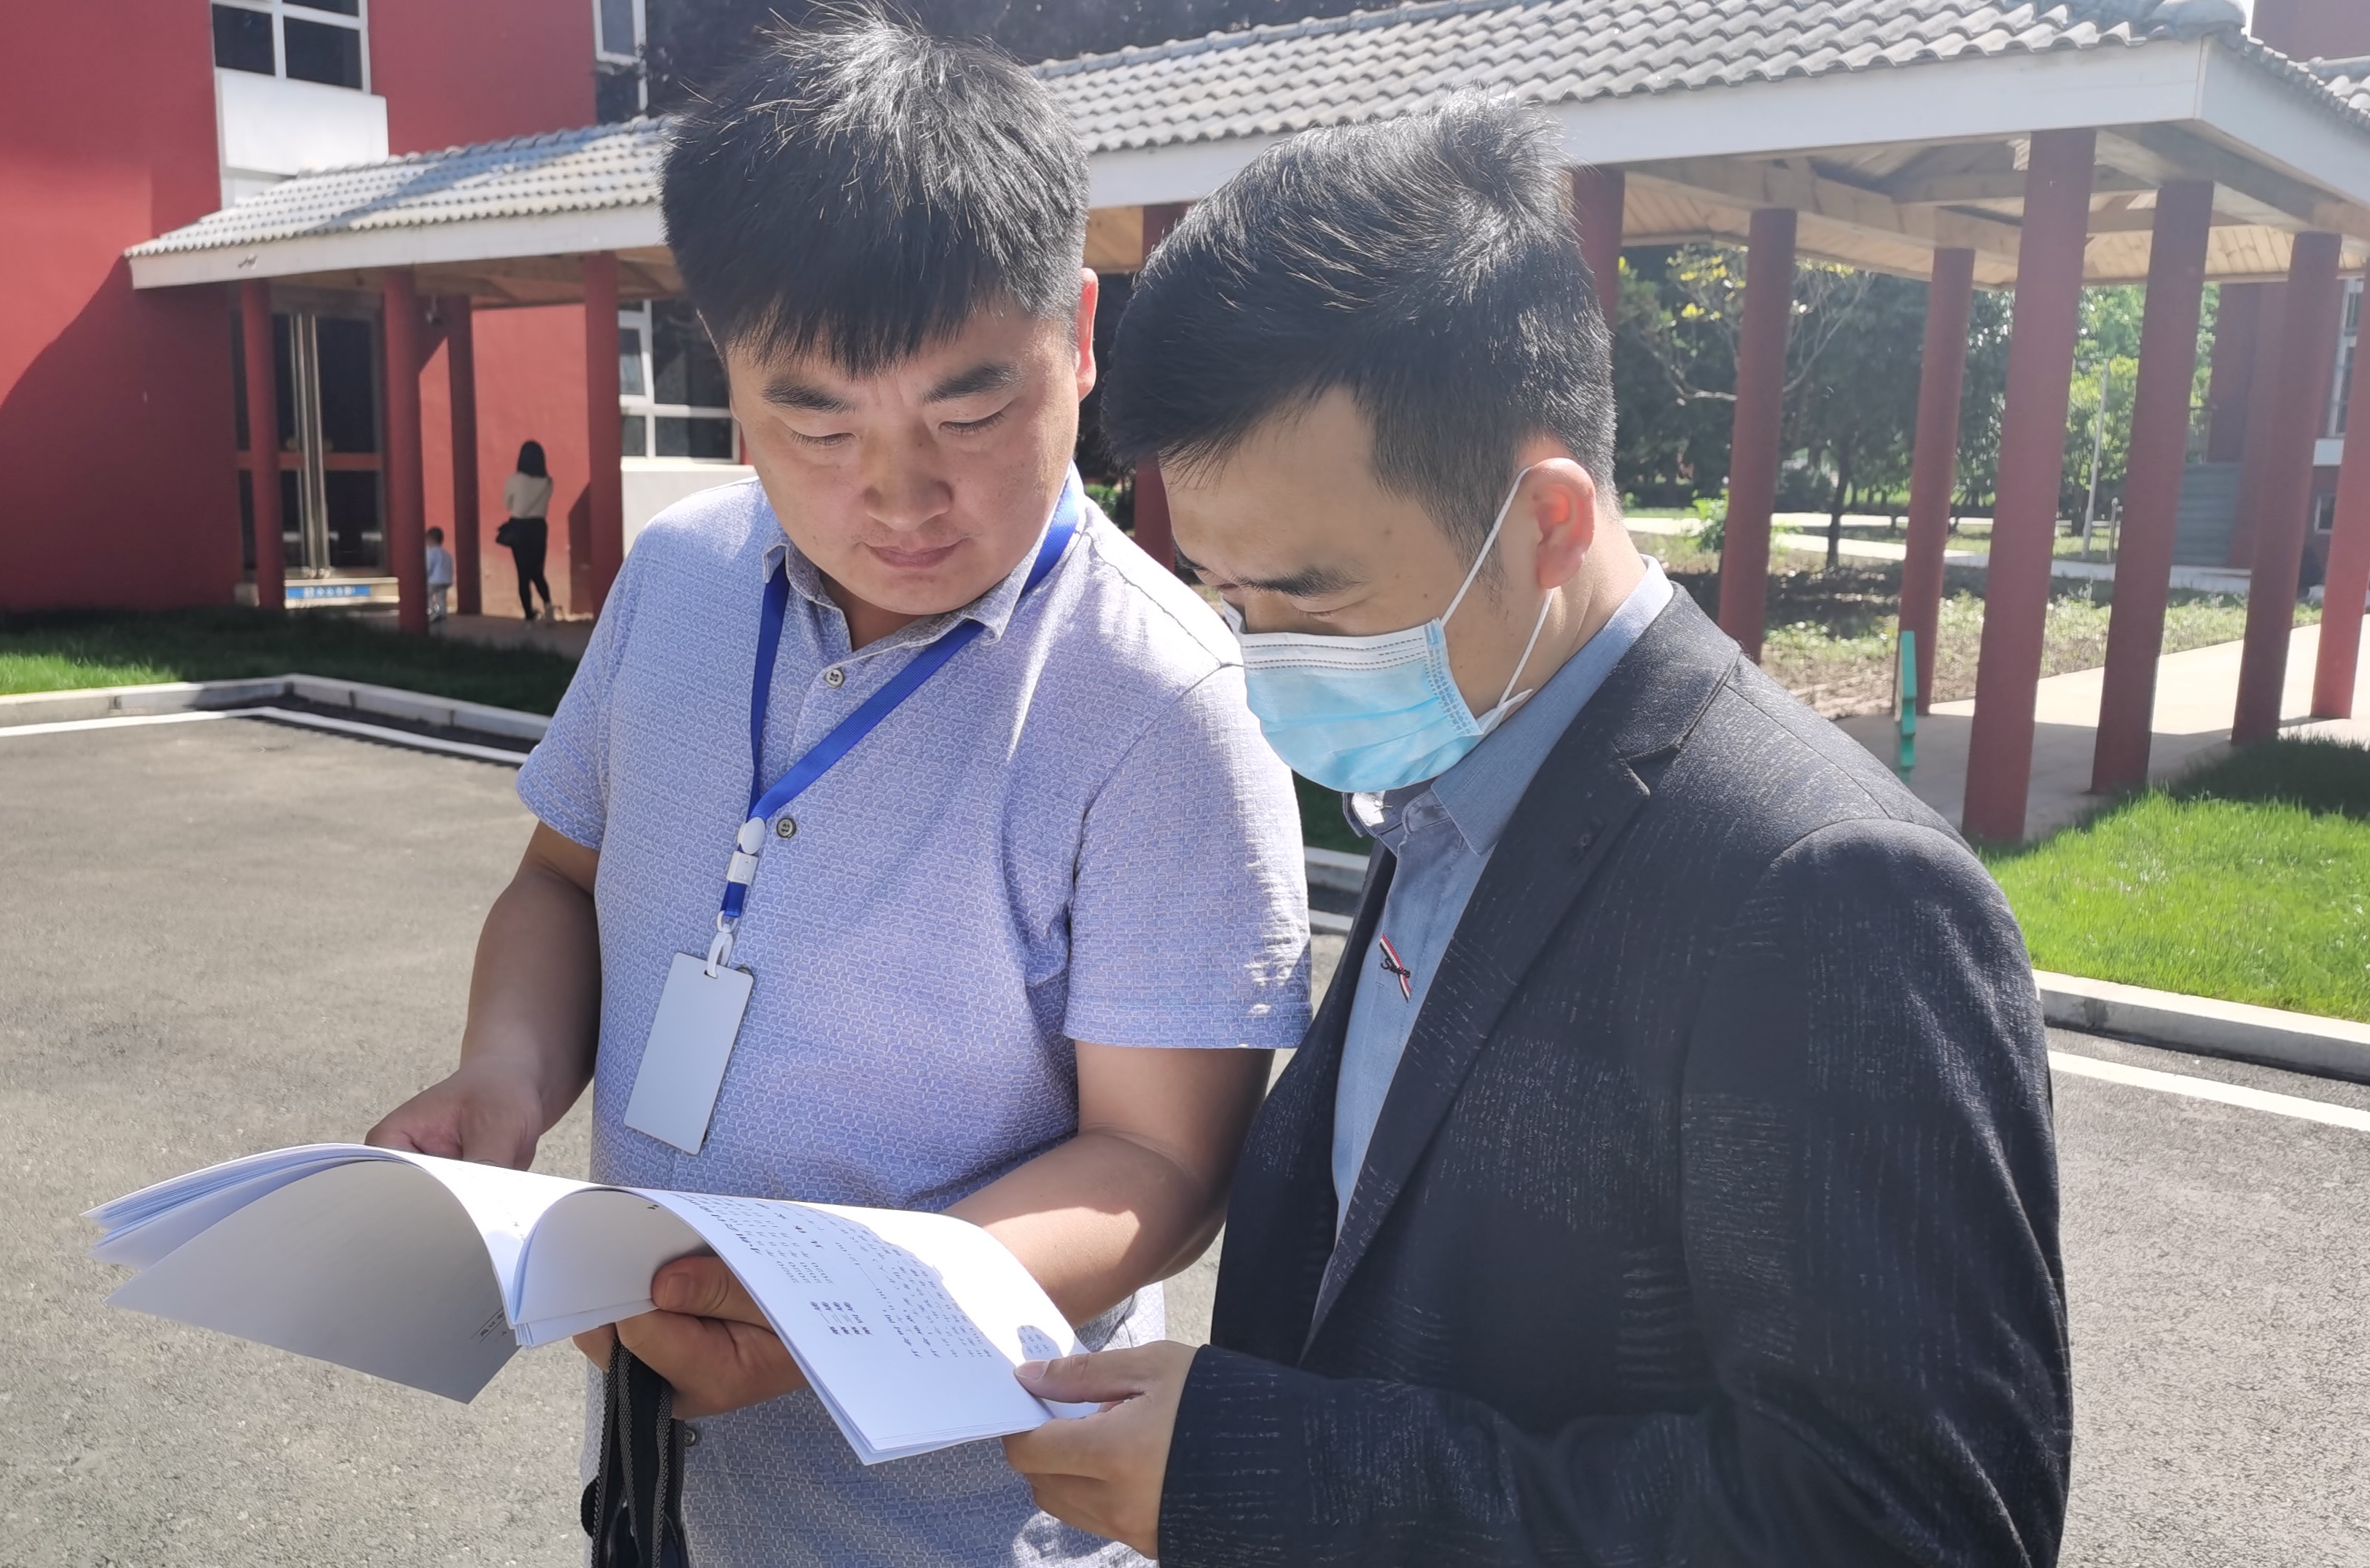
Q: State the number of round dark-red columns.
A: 12